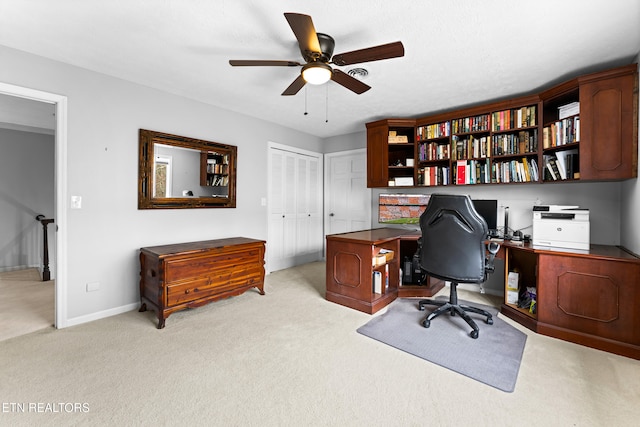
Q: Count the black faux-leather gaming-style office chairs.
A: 1